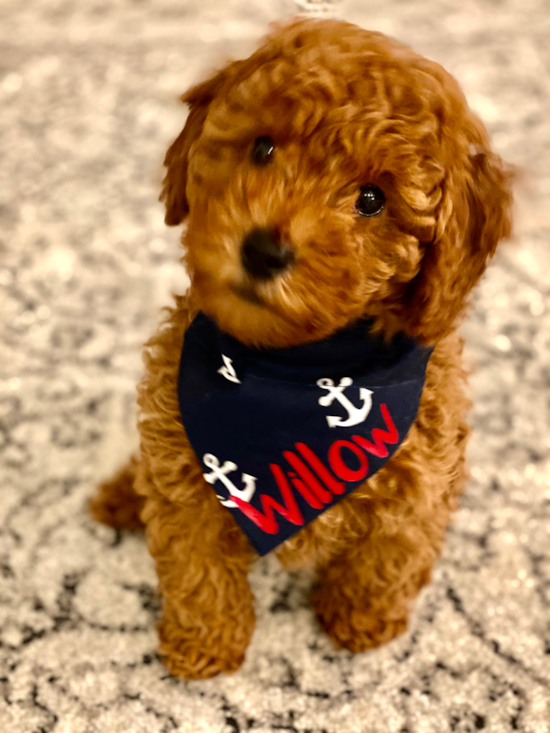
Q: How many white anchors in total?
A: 3